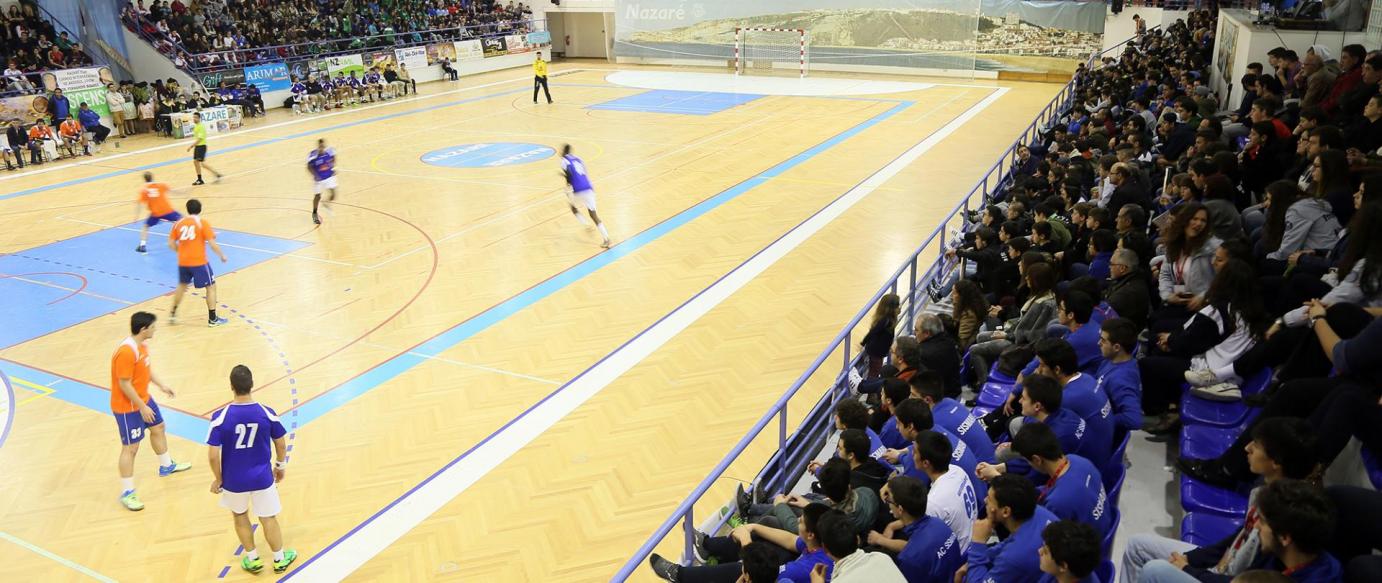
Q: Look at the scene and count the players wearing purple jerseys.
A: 3